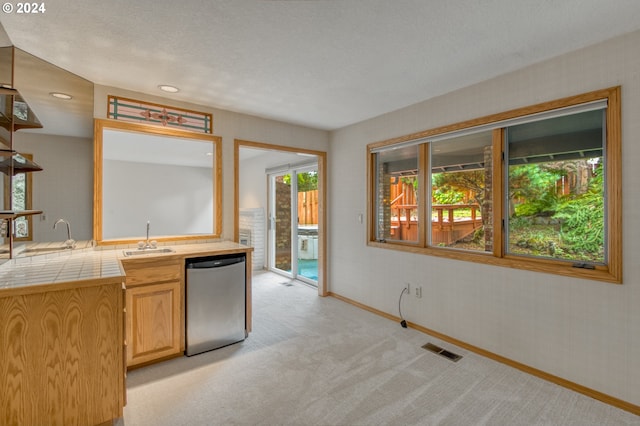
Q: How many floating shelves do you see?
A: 3